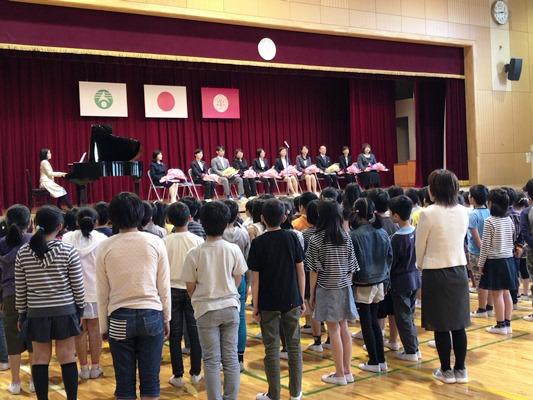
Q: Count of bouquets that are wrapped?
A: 10